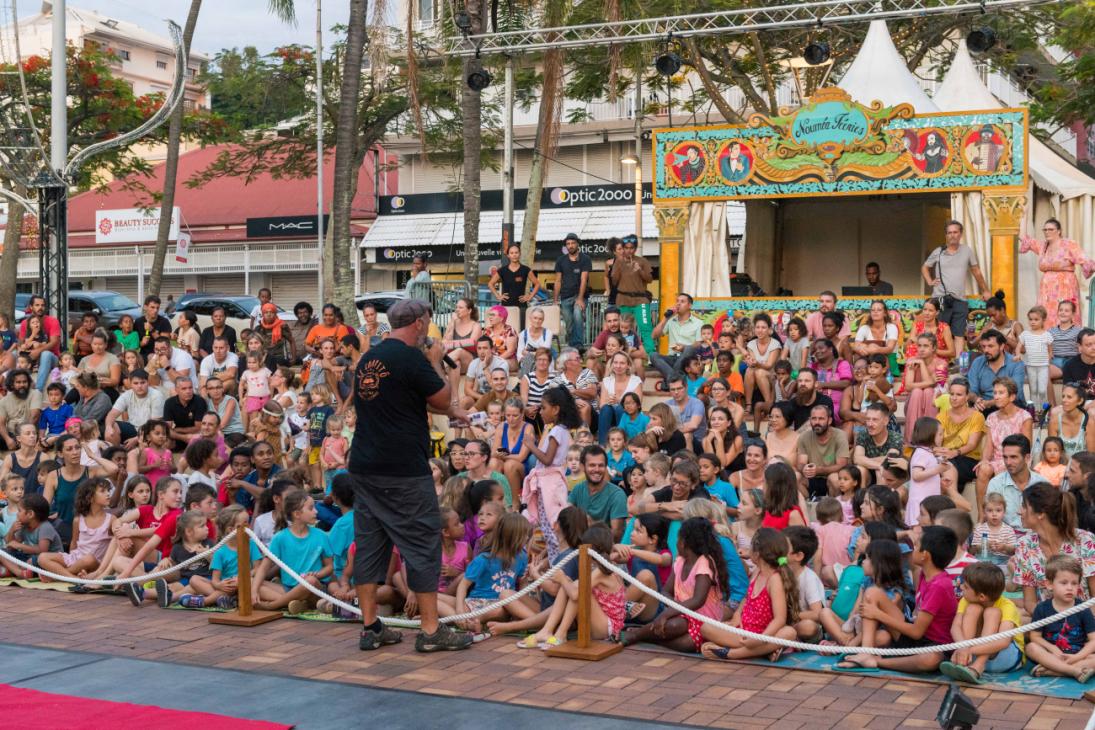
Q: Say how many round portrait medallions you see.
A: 4